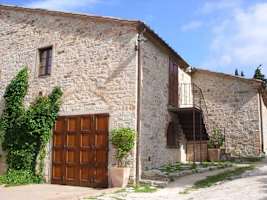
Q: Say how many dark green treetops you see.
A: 3